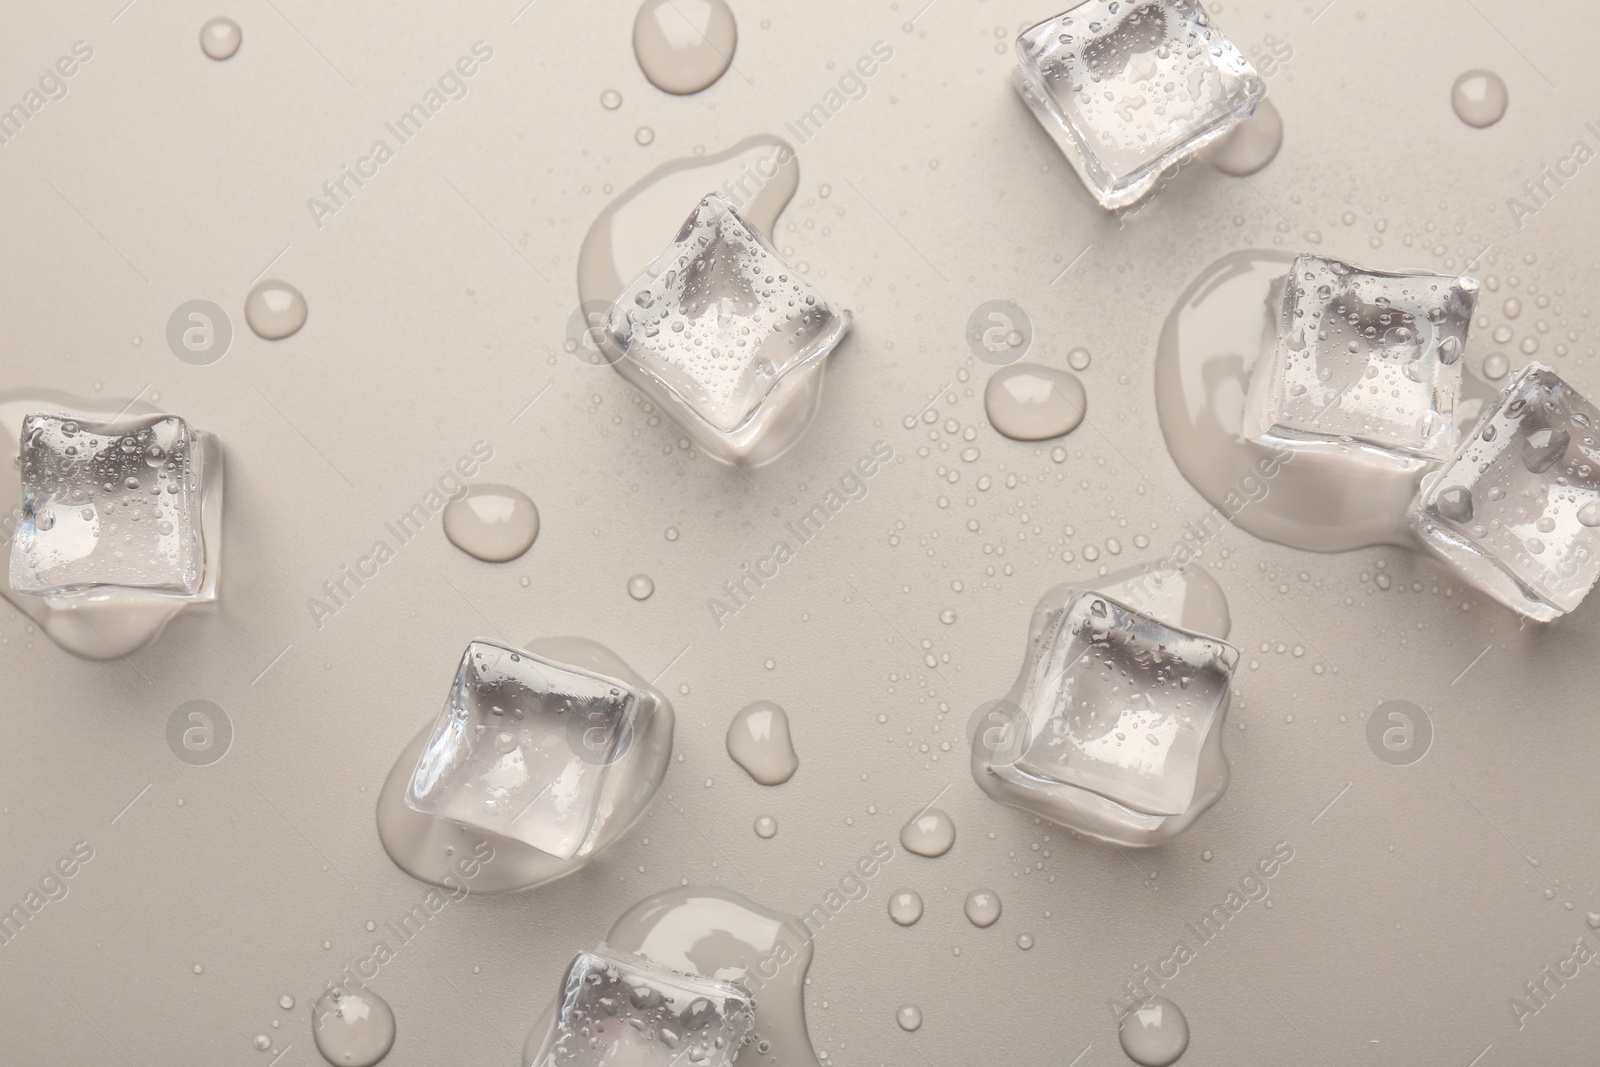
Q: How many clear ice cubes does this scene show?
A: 8